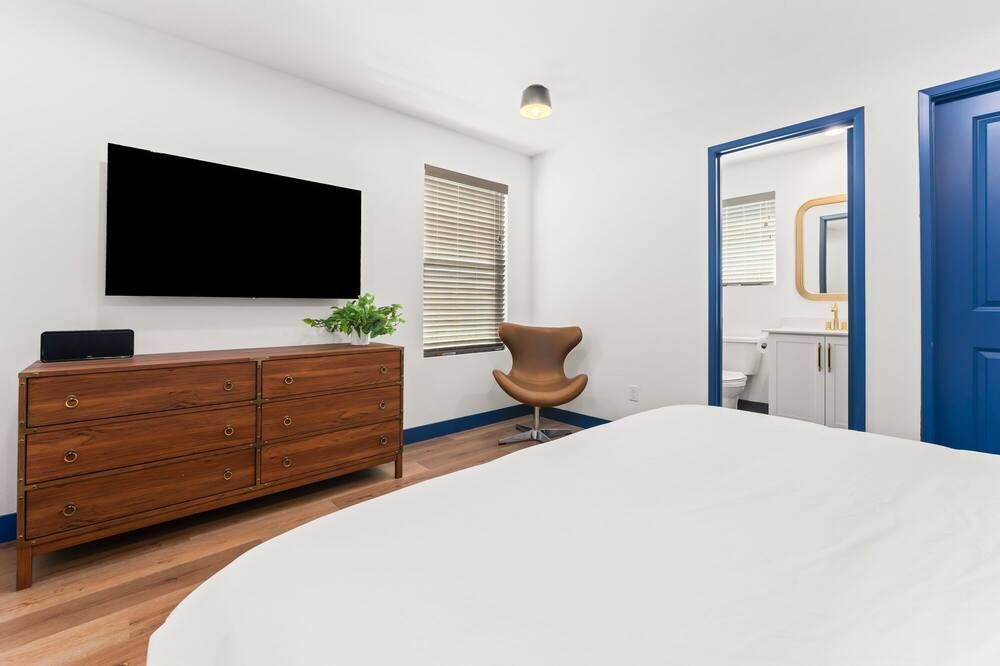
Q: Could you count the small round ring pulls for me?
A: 12